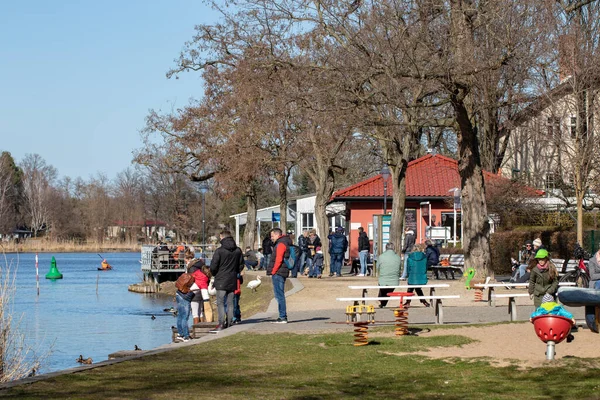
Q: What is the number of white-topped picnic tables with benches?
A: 2